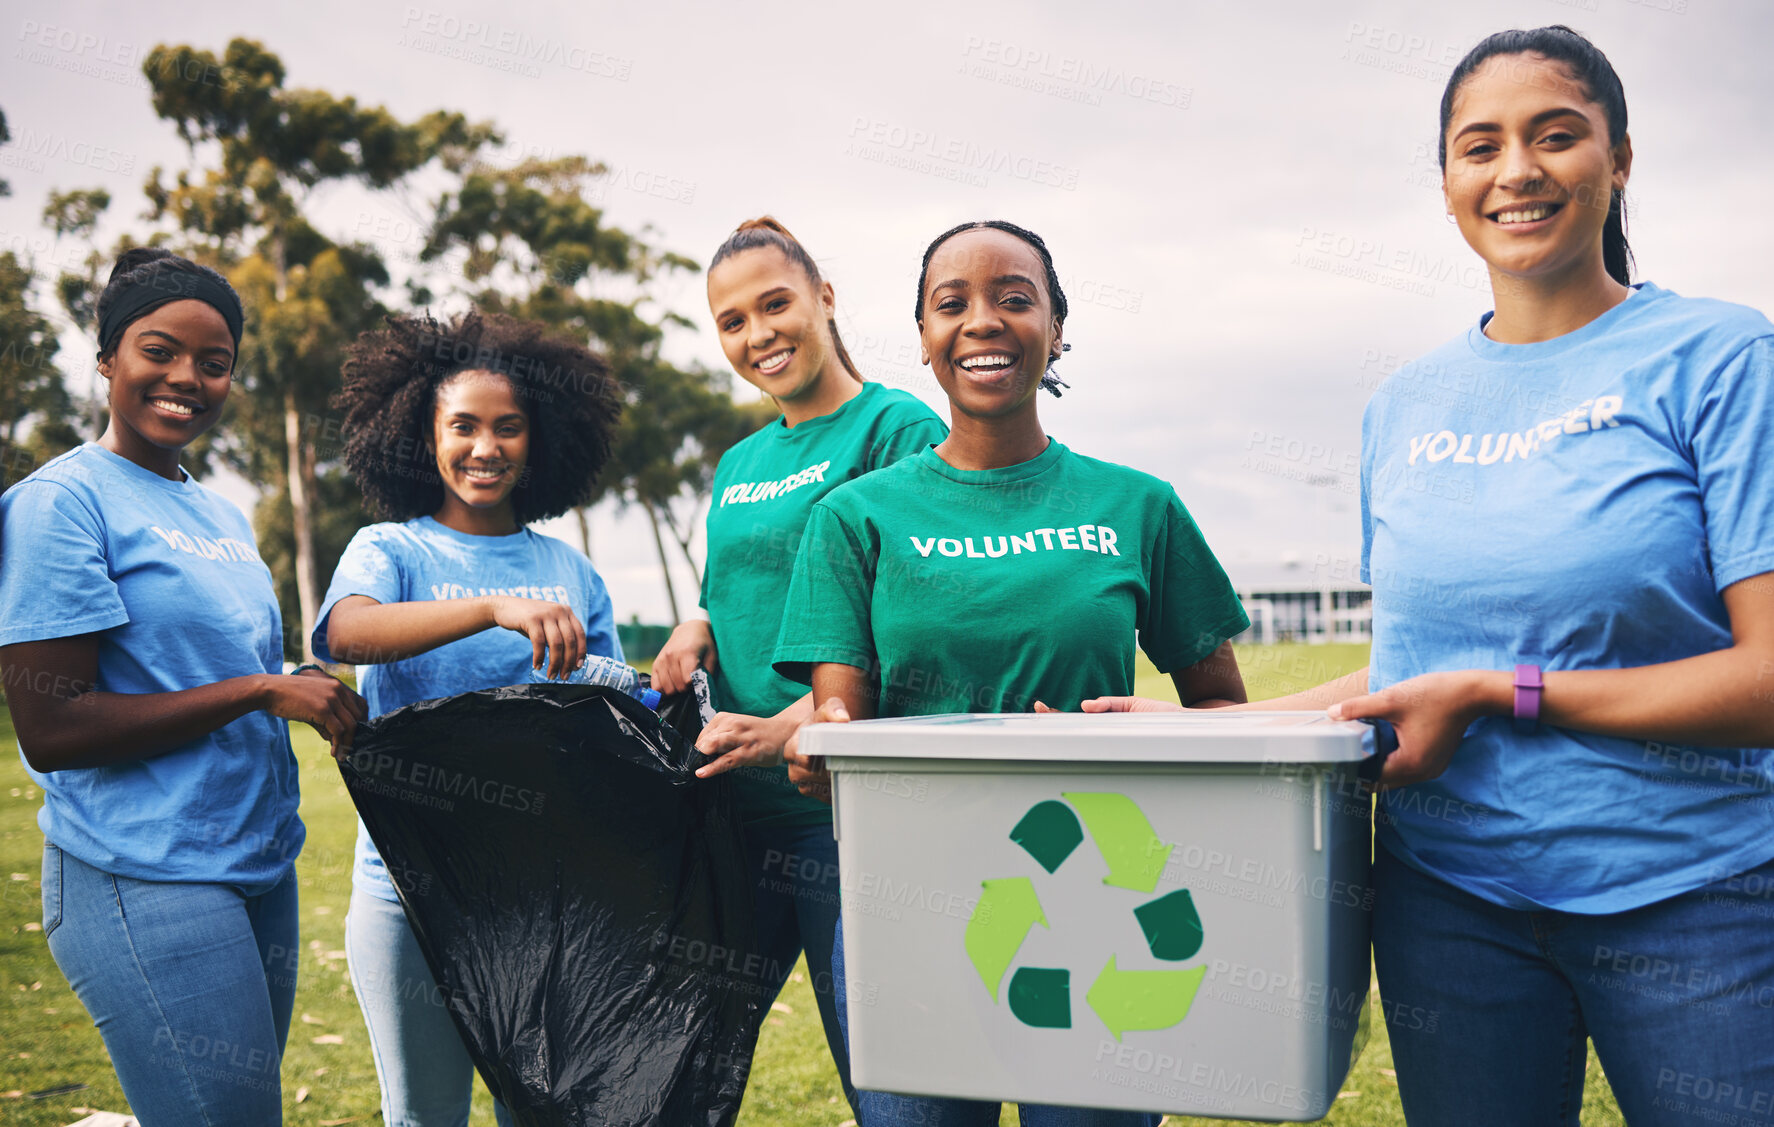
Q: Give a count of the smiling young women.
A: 5